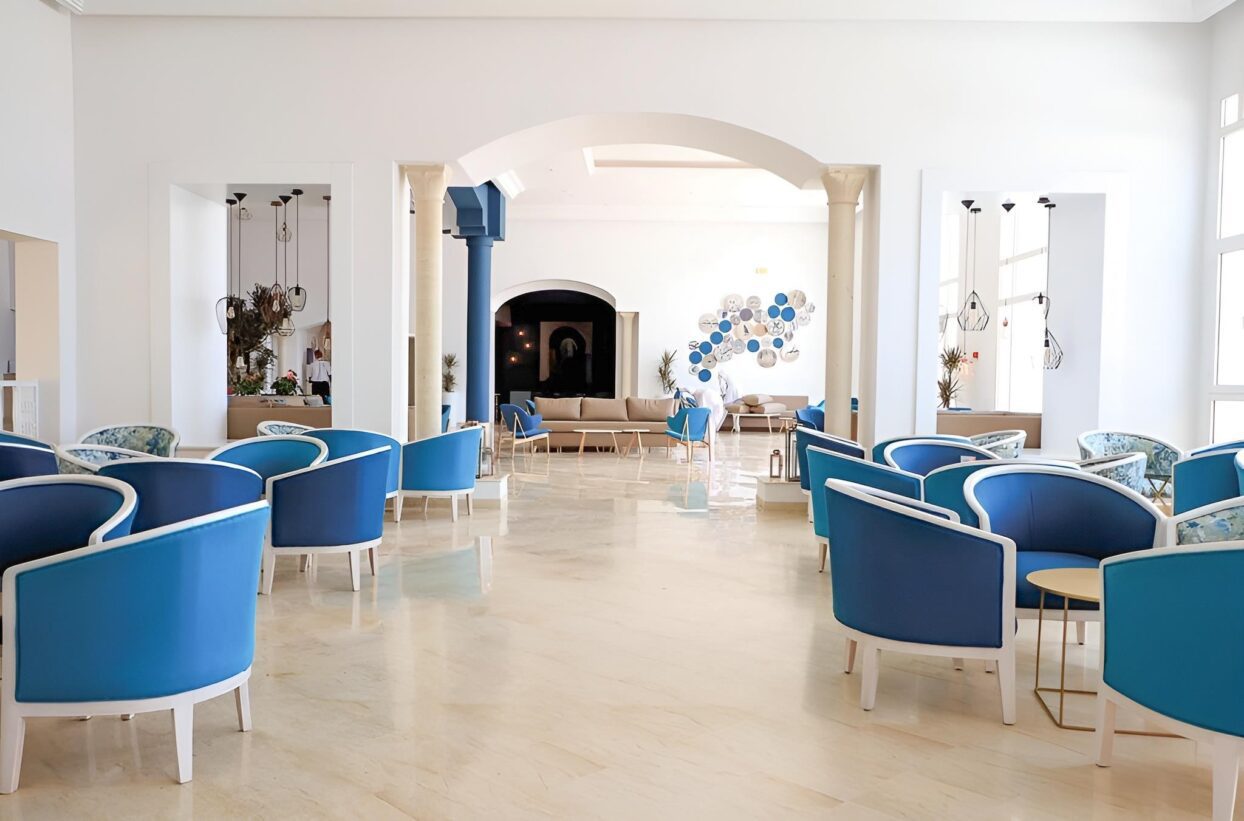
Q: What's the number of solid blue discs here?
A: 10